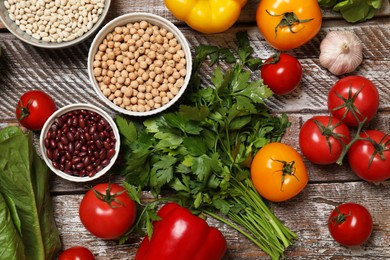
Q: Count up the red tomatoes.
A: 8